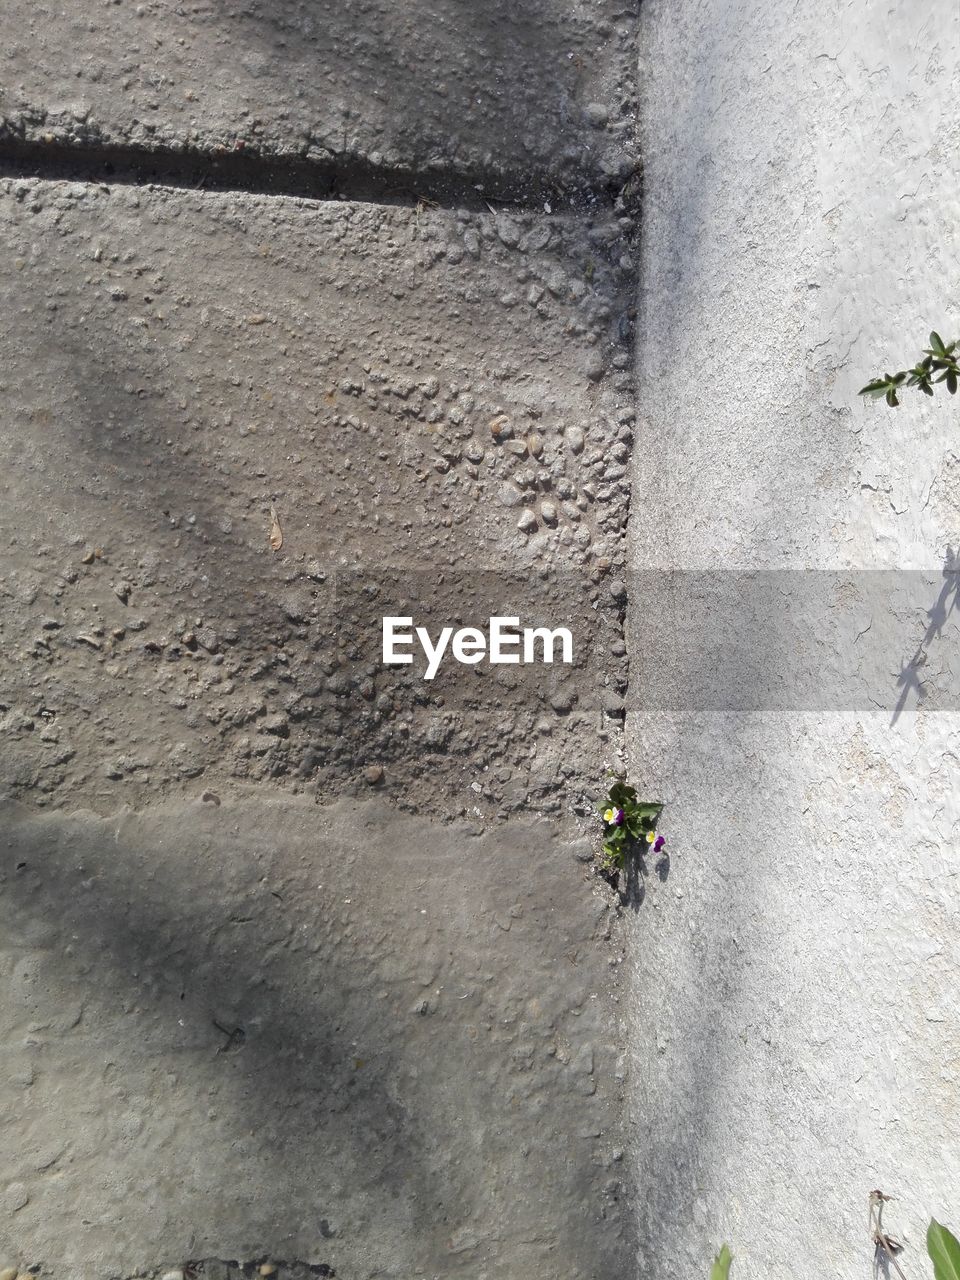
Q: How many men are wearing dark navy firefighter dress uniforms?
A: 0